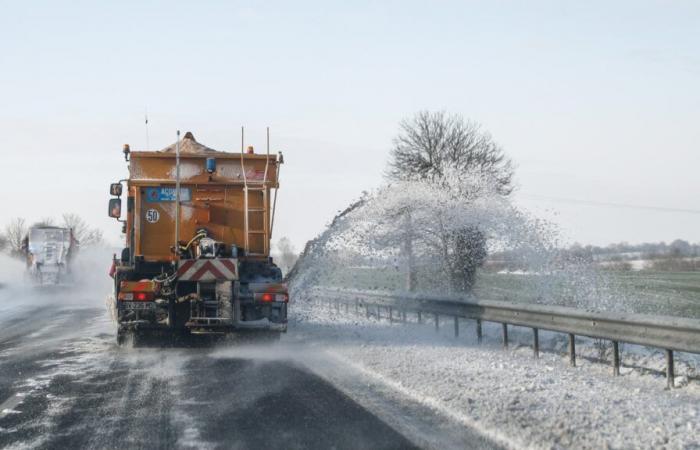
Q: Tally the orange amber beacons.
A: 2